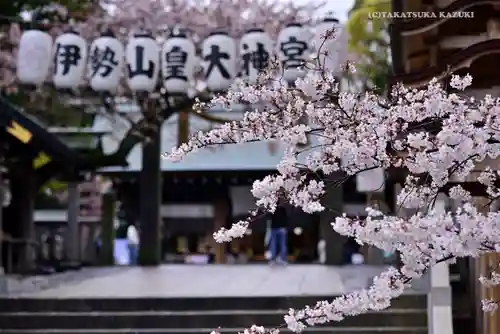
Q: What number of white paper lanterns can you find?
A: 9